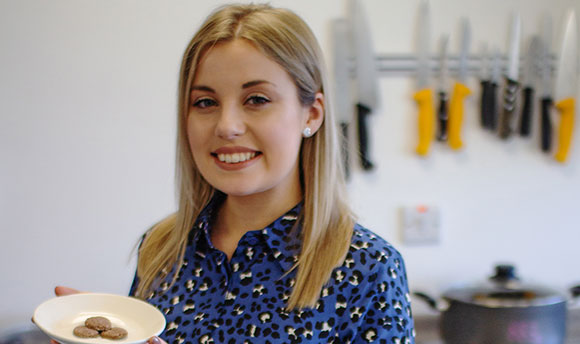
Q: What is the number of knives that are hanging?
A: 11